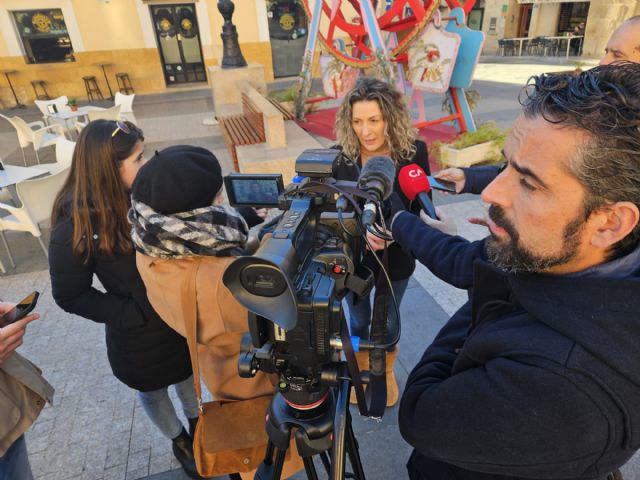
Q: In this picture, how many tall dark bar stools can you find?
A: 3